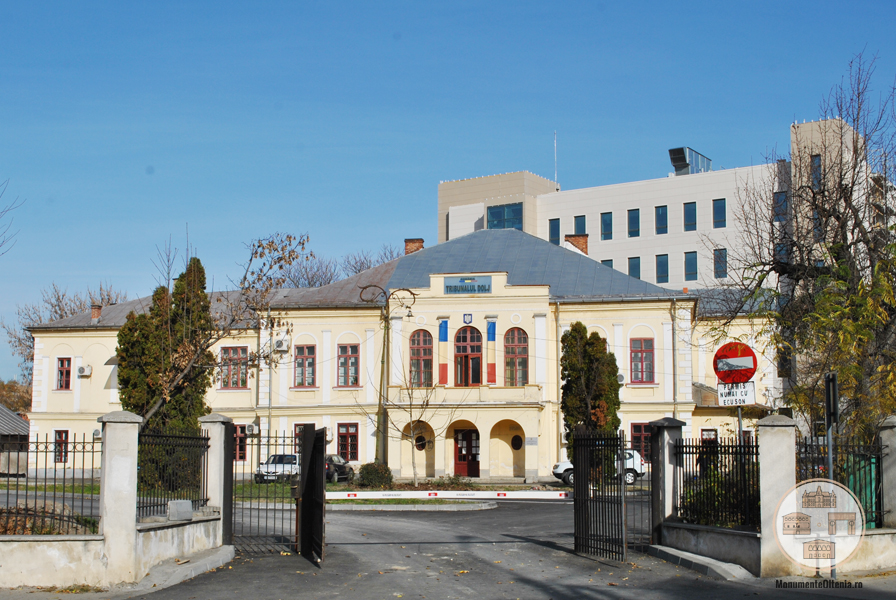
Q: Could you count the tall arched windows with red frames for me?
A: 3